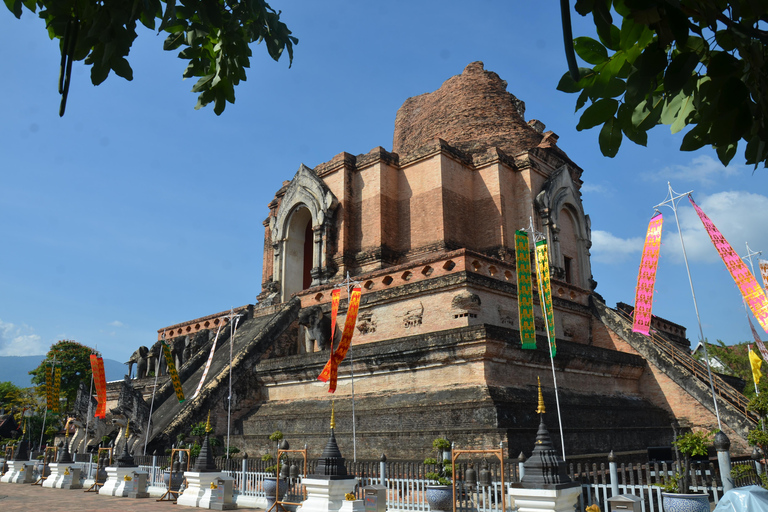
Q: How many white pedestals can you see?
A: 6